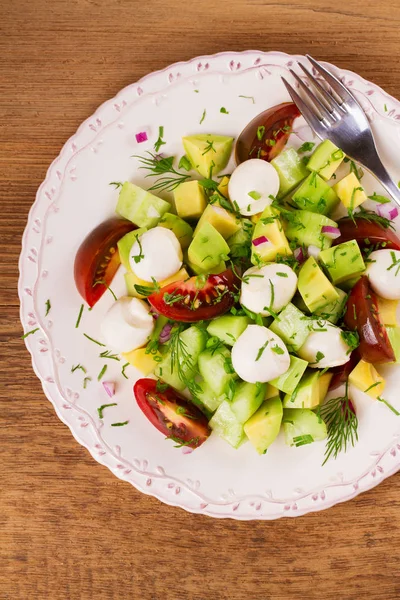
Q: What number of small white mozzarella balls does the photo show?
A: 7